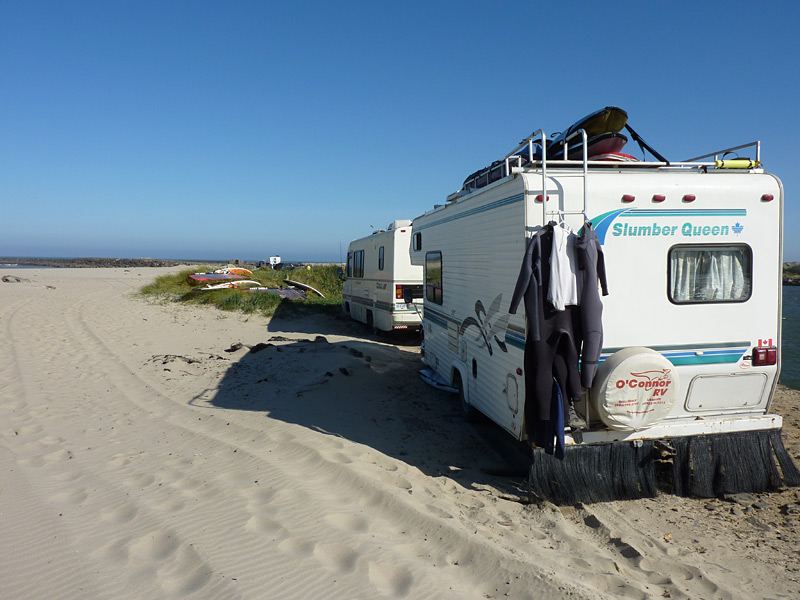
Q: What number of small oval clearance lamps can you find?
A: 5